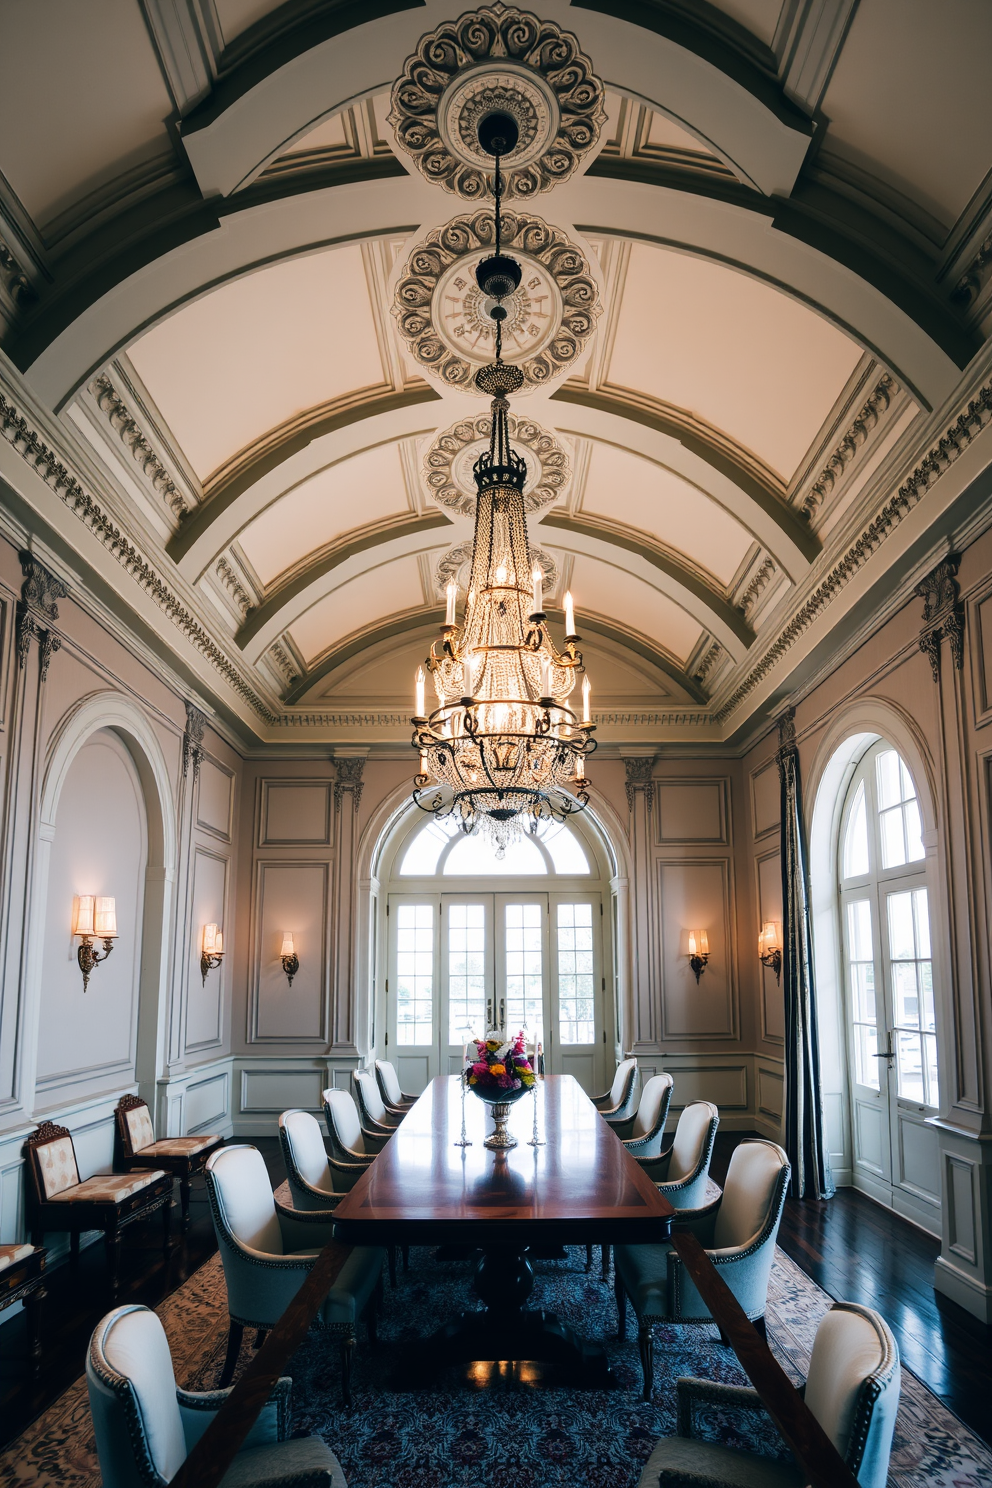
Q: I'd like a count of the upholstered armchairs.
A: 11